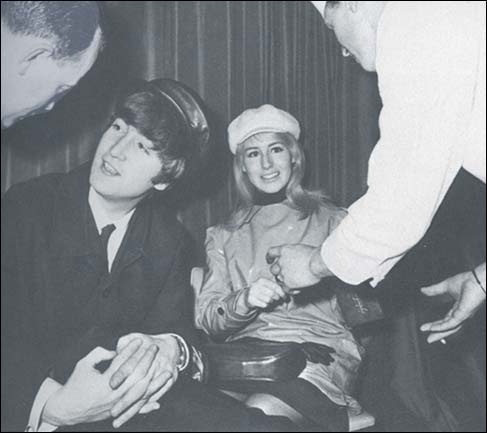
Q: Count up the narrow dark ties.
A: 1